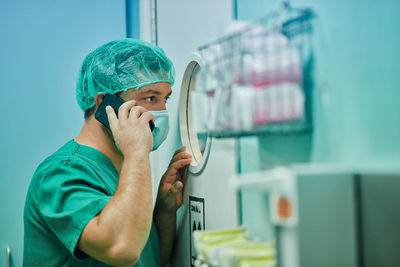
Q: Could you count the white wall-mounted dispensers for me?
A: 1